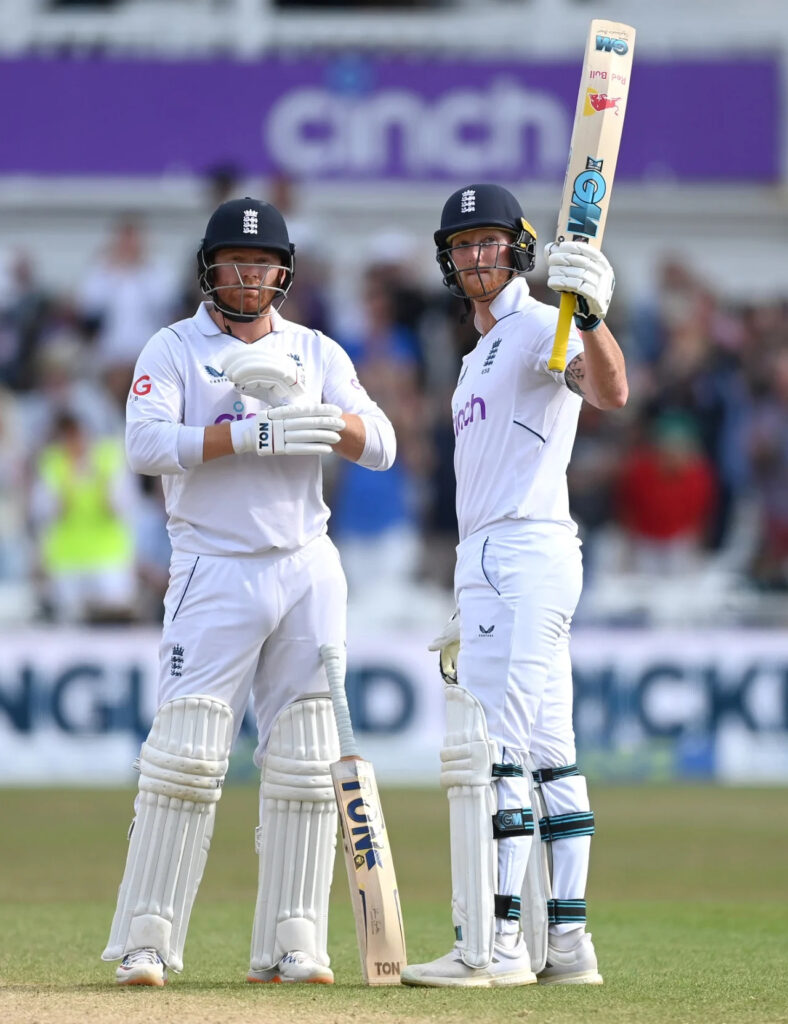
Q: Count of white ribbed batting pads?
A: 4